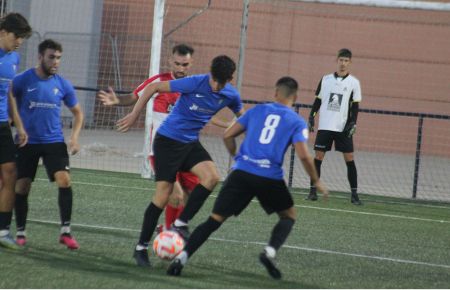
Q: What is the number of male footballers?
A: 6